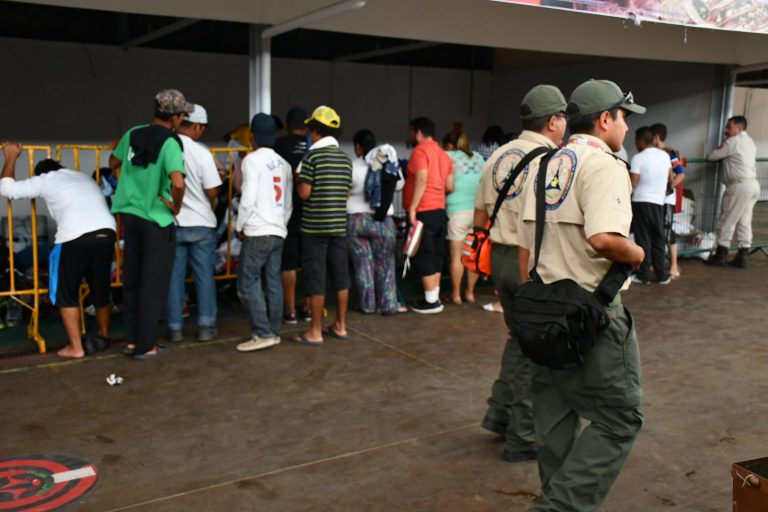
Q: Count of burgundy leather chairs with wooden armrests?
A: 0